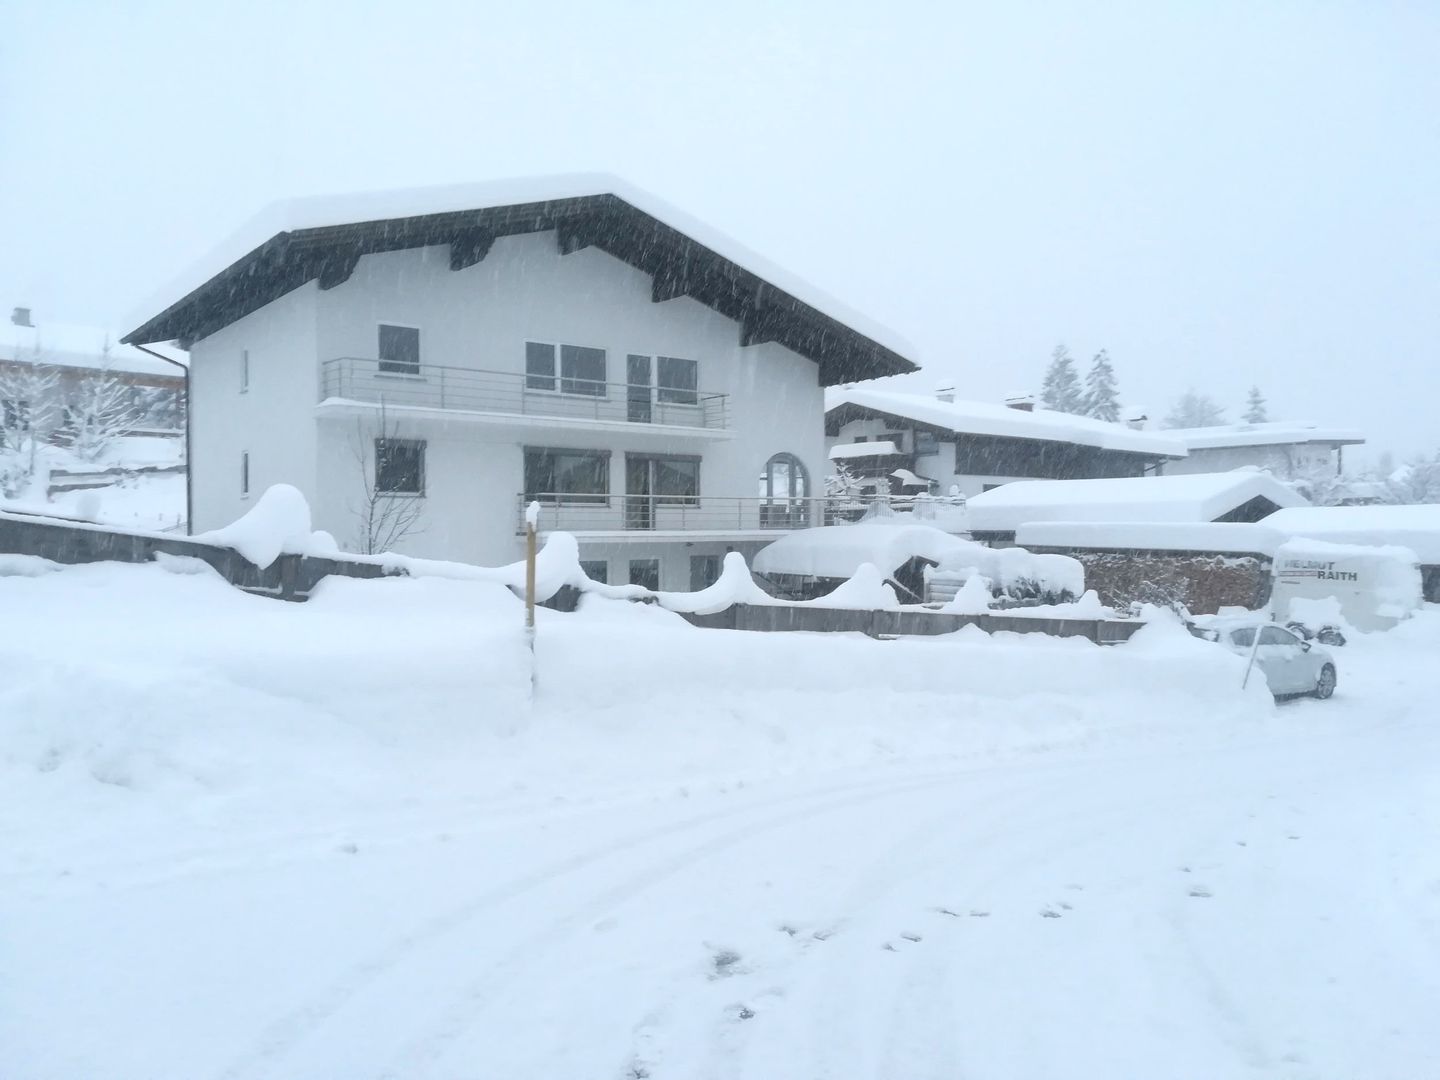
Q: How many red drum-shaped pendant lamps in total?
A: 0